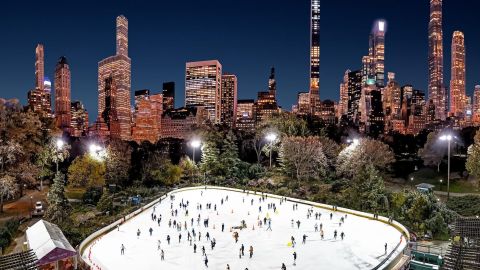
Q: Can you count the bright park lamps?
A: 6